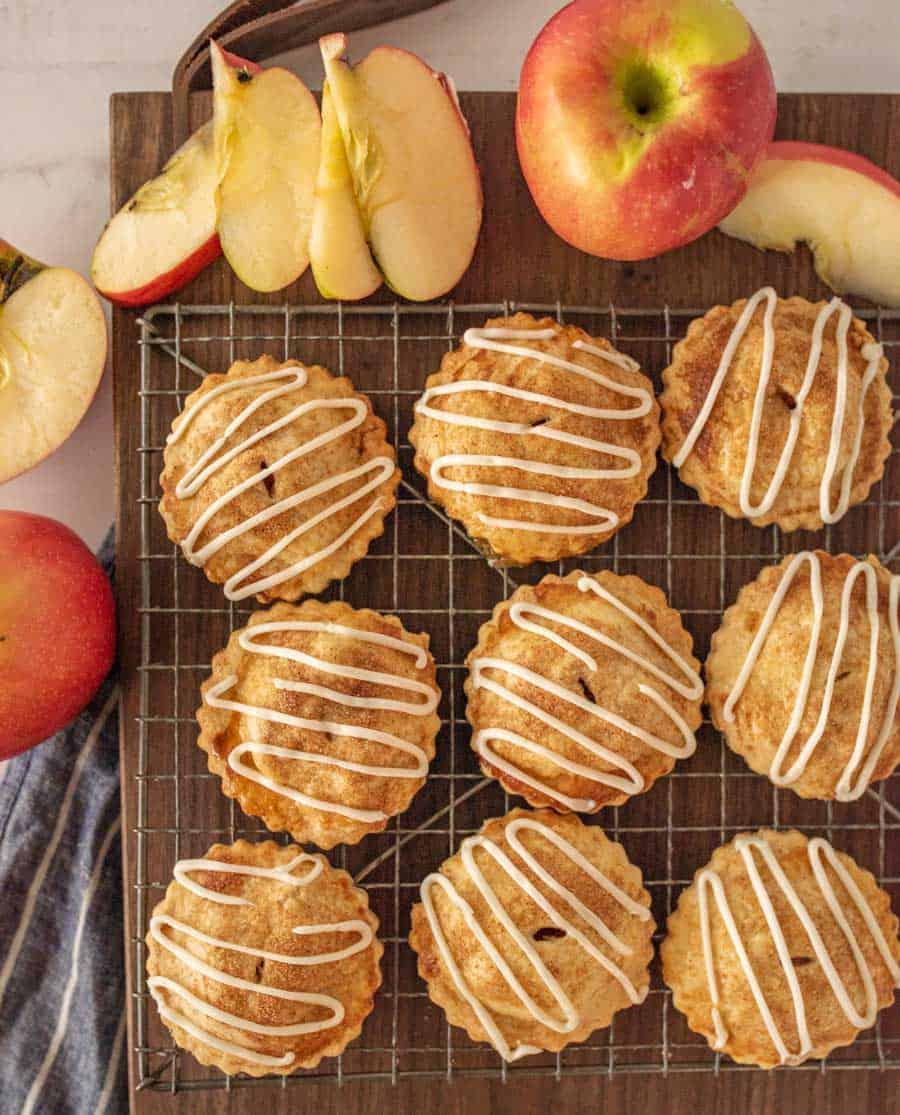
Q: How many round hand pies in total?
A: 9